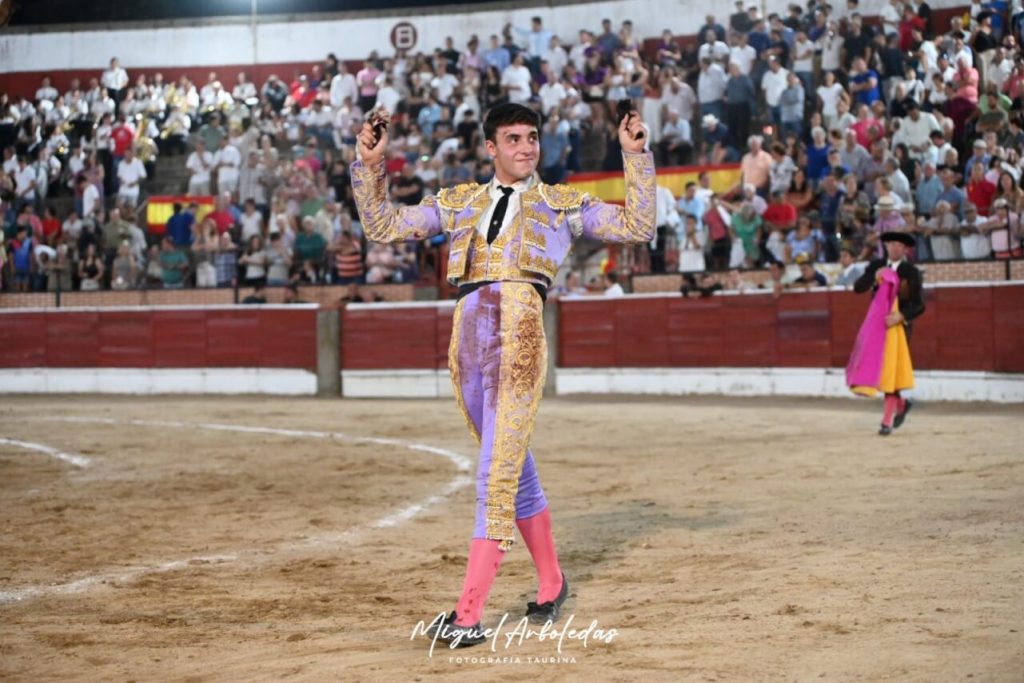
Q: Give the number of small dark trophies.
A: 2